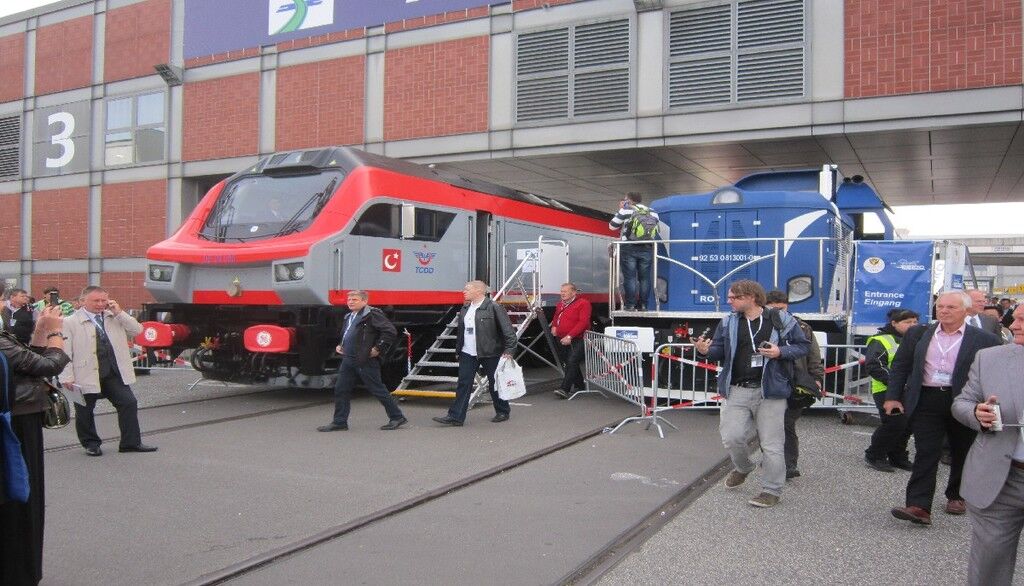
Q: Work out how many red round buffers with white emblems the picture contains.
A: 2